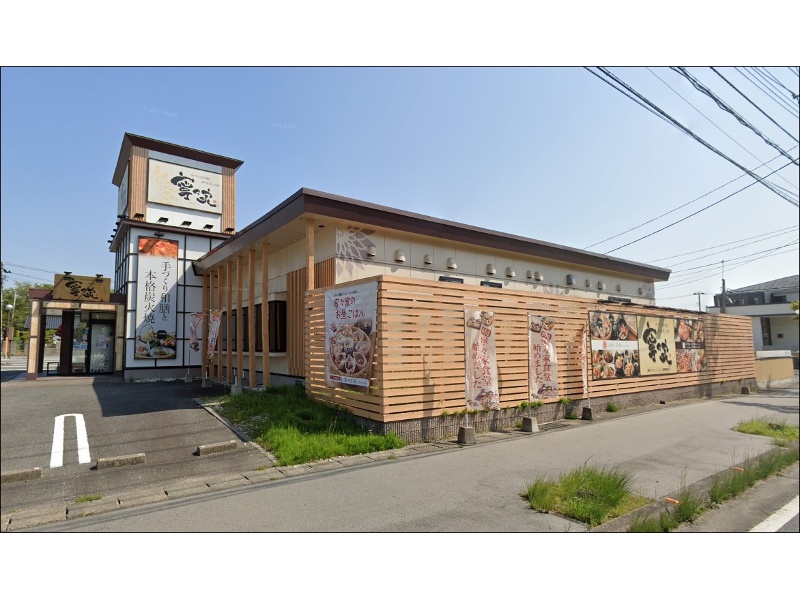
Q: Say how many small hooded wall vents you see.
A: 13